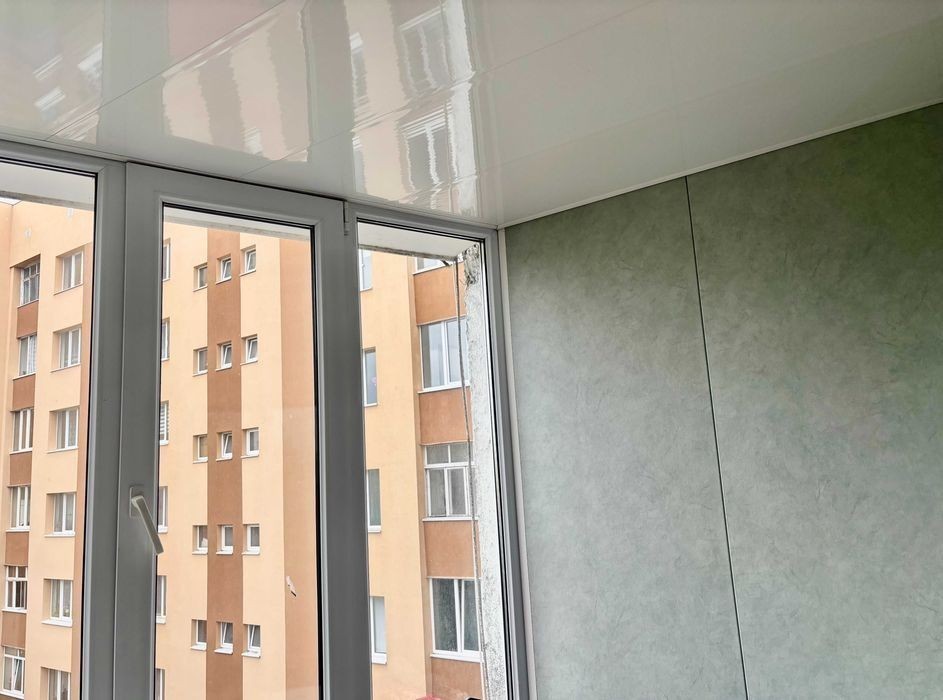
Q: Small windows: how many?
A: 15